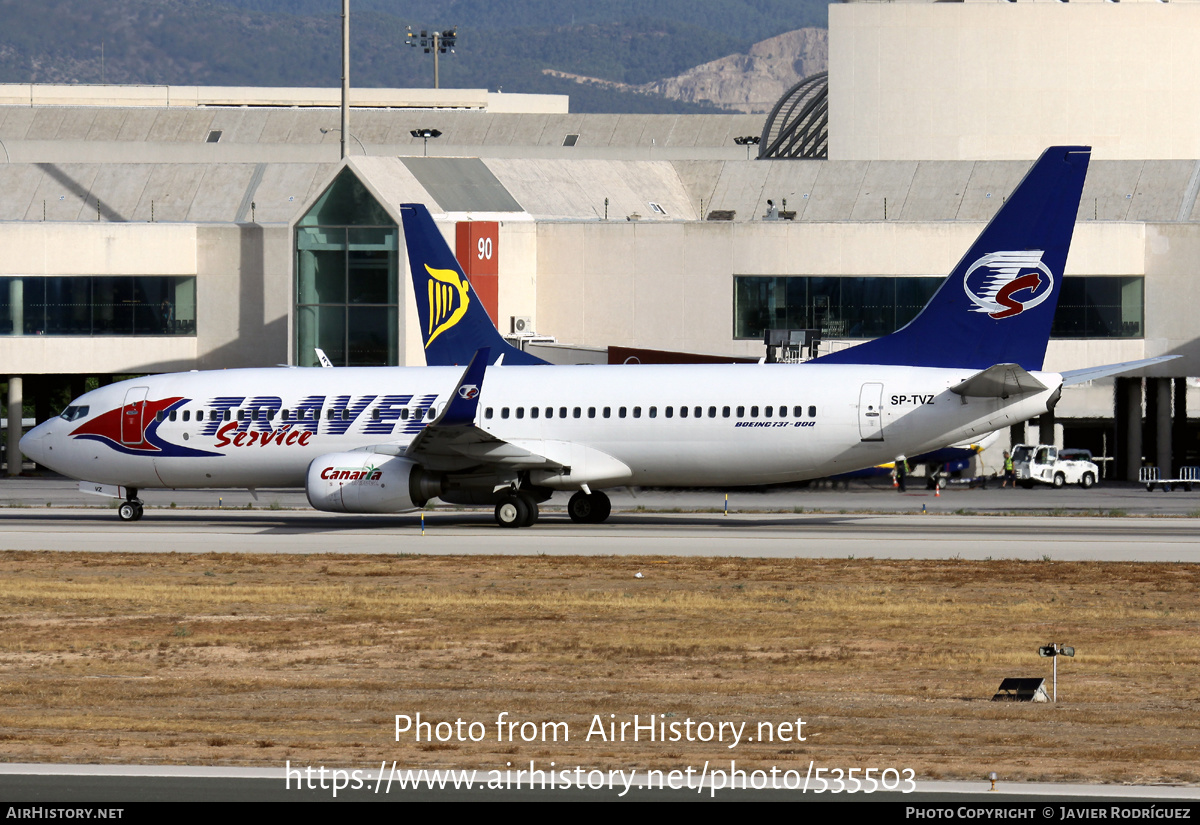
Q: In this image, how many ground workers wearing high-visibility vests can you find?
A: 2